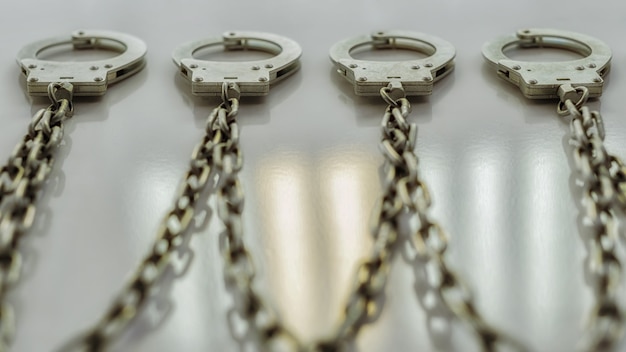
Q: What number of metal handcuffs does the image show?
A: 4